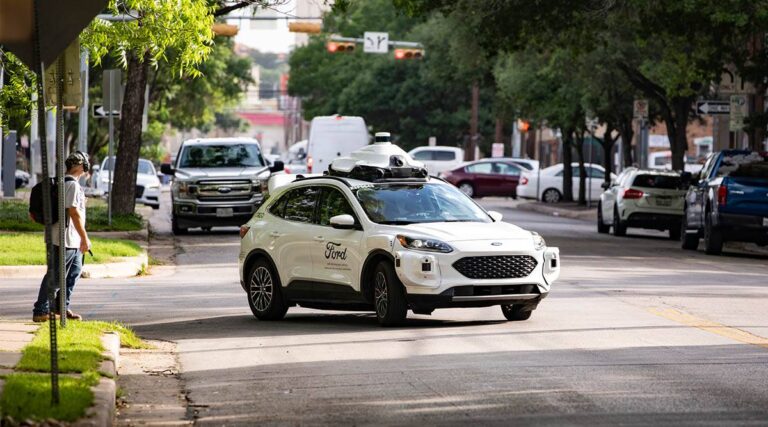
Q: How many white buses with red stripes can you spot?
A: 0